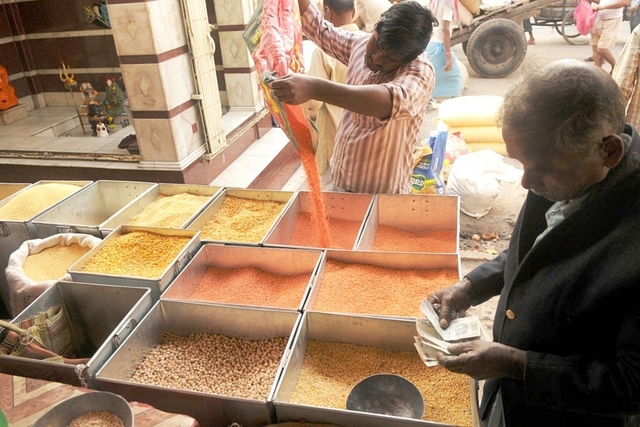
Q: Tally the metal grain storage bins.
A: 13